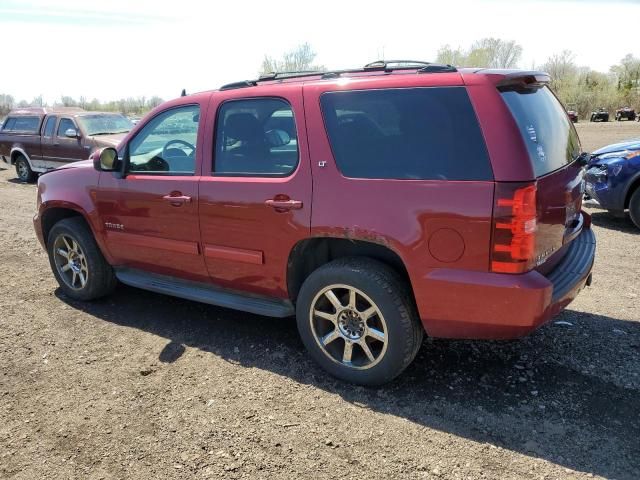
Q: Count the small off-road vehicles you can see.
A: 3